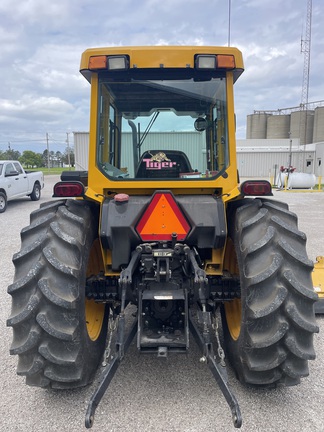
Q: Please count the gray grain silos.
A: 4